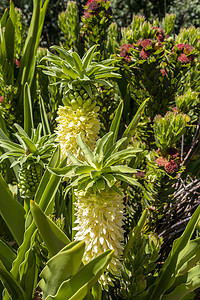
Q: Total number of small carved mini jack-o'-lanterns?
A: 0